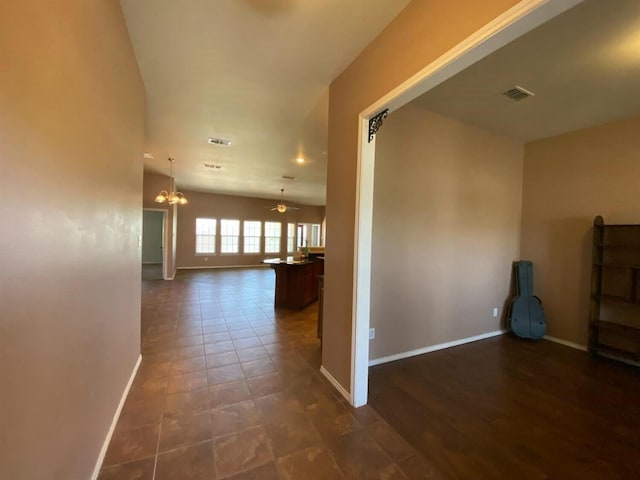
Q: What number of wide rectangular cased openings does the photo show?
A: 1